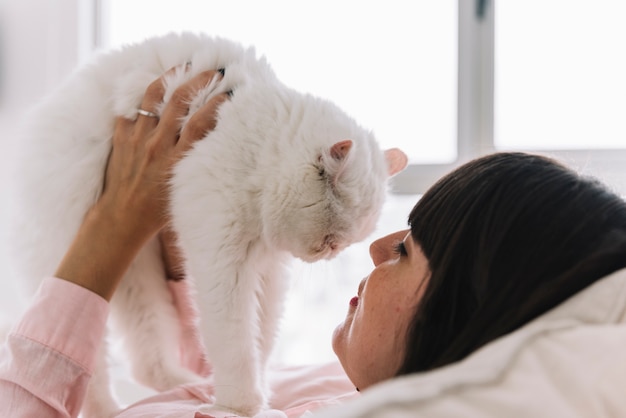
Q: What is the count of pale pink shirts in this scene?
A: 1